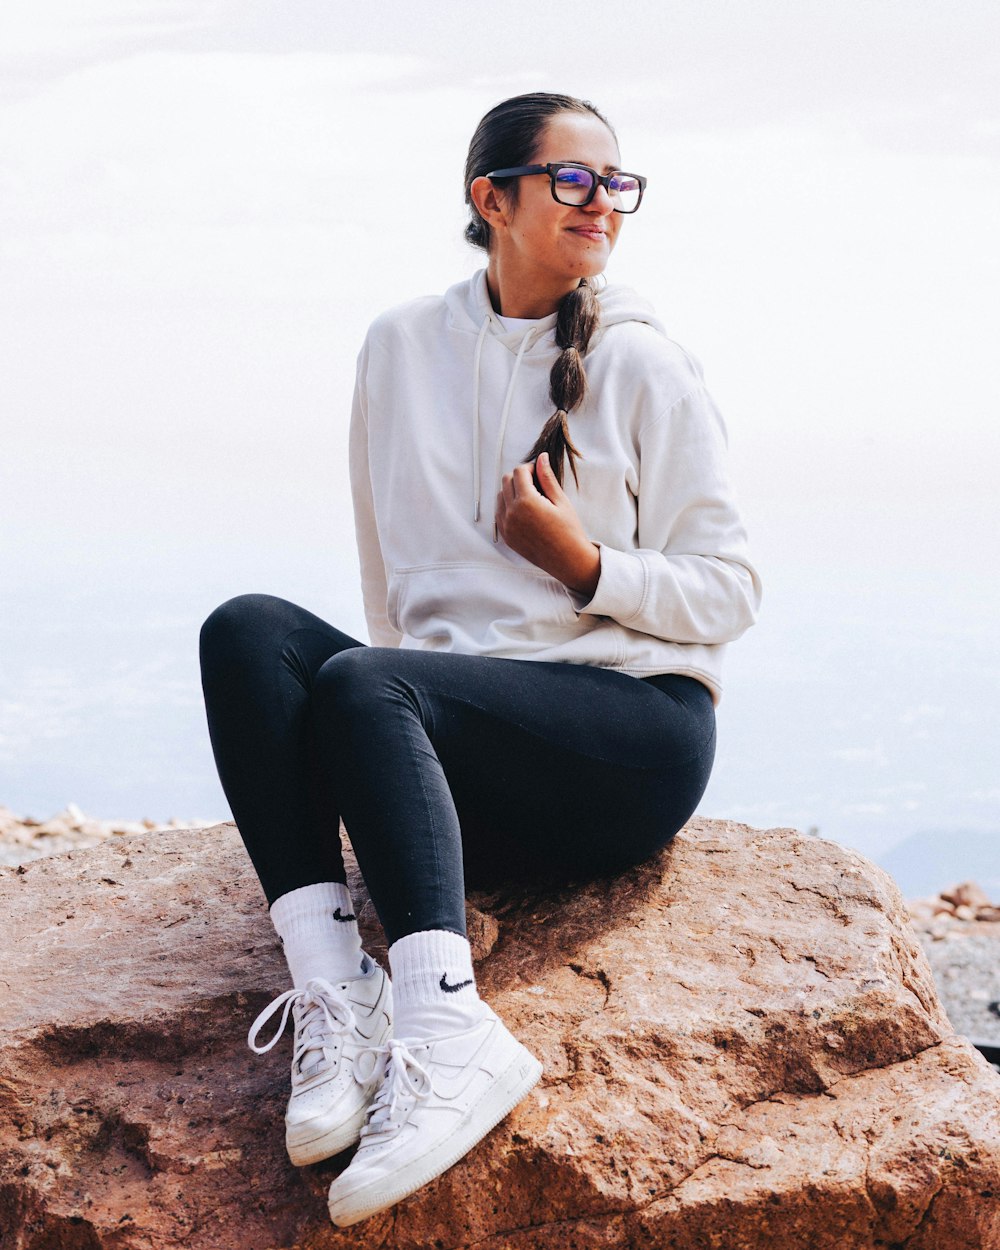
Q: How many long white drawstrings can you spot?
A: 2